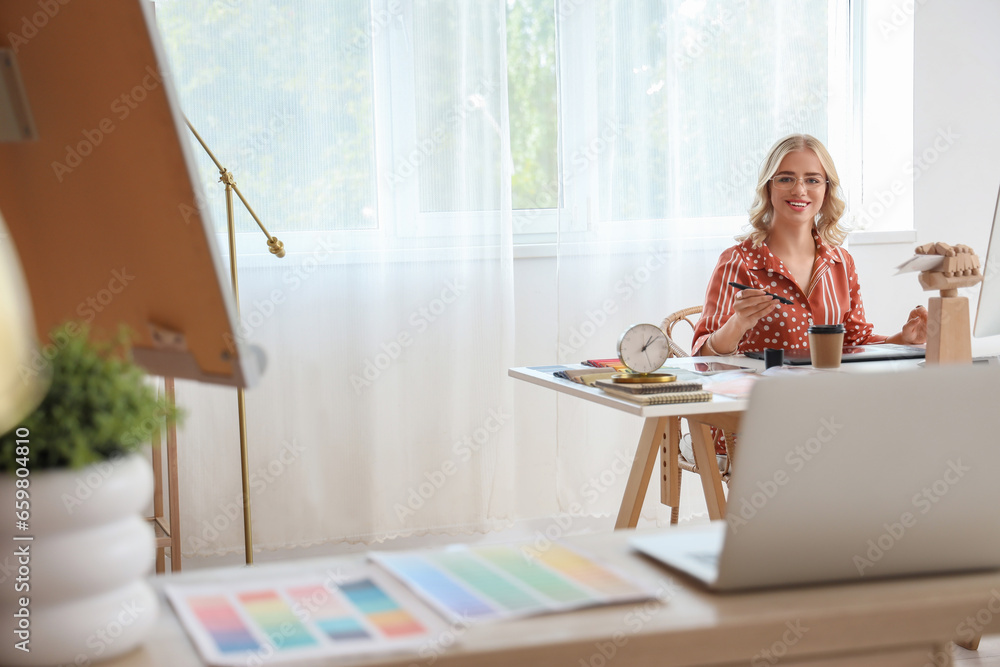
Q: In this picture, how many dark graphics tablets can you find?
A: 1